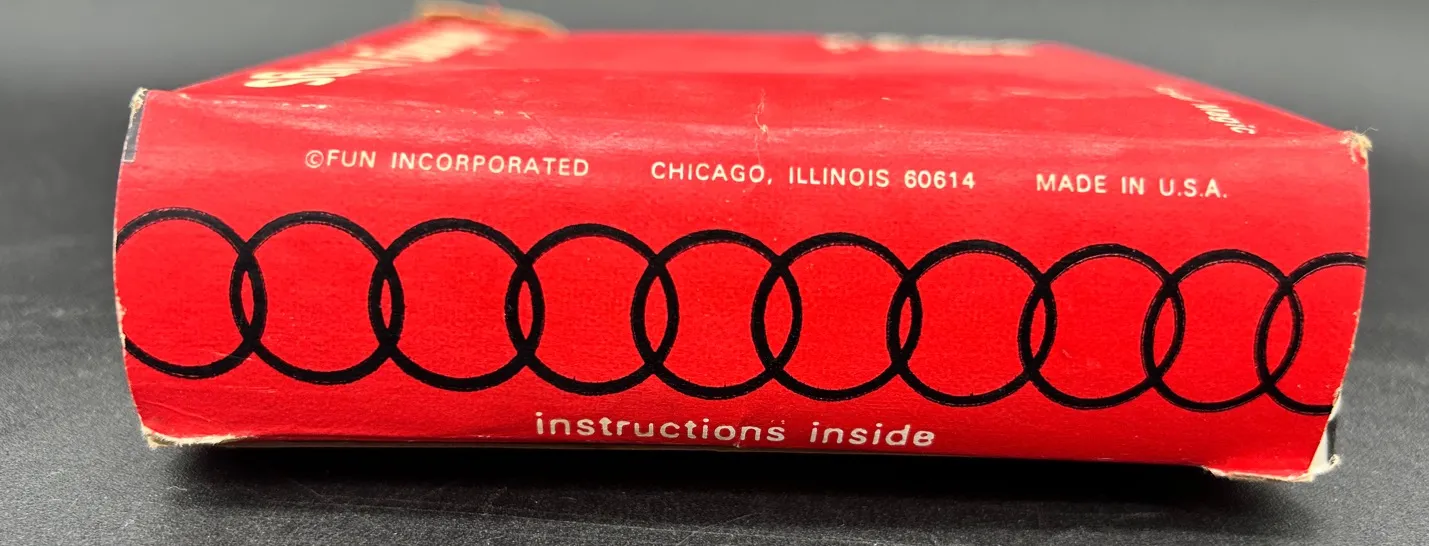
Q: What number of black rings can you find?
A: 10